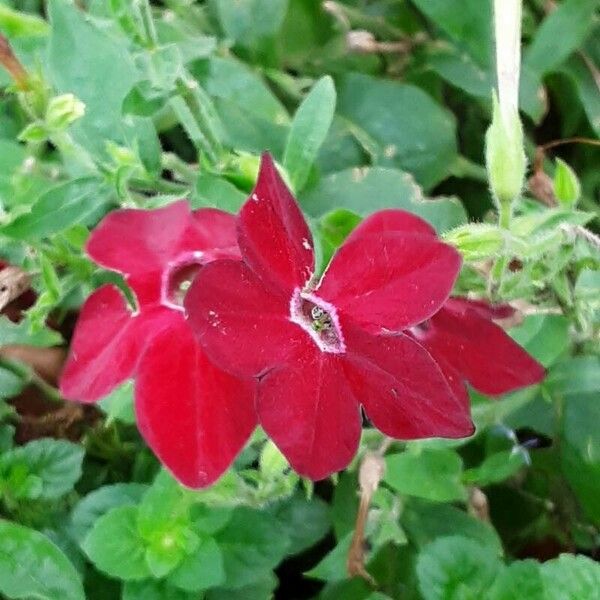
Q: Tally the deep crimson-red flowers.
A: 3